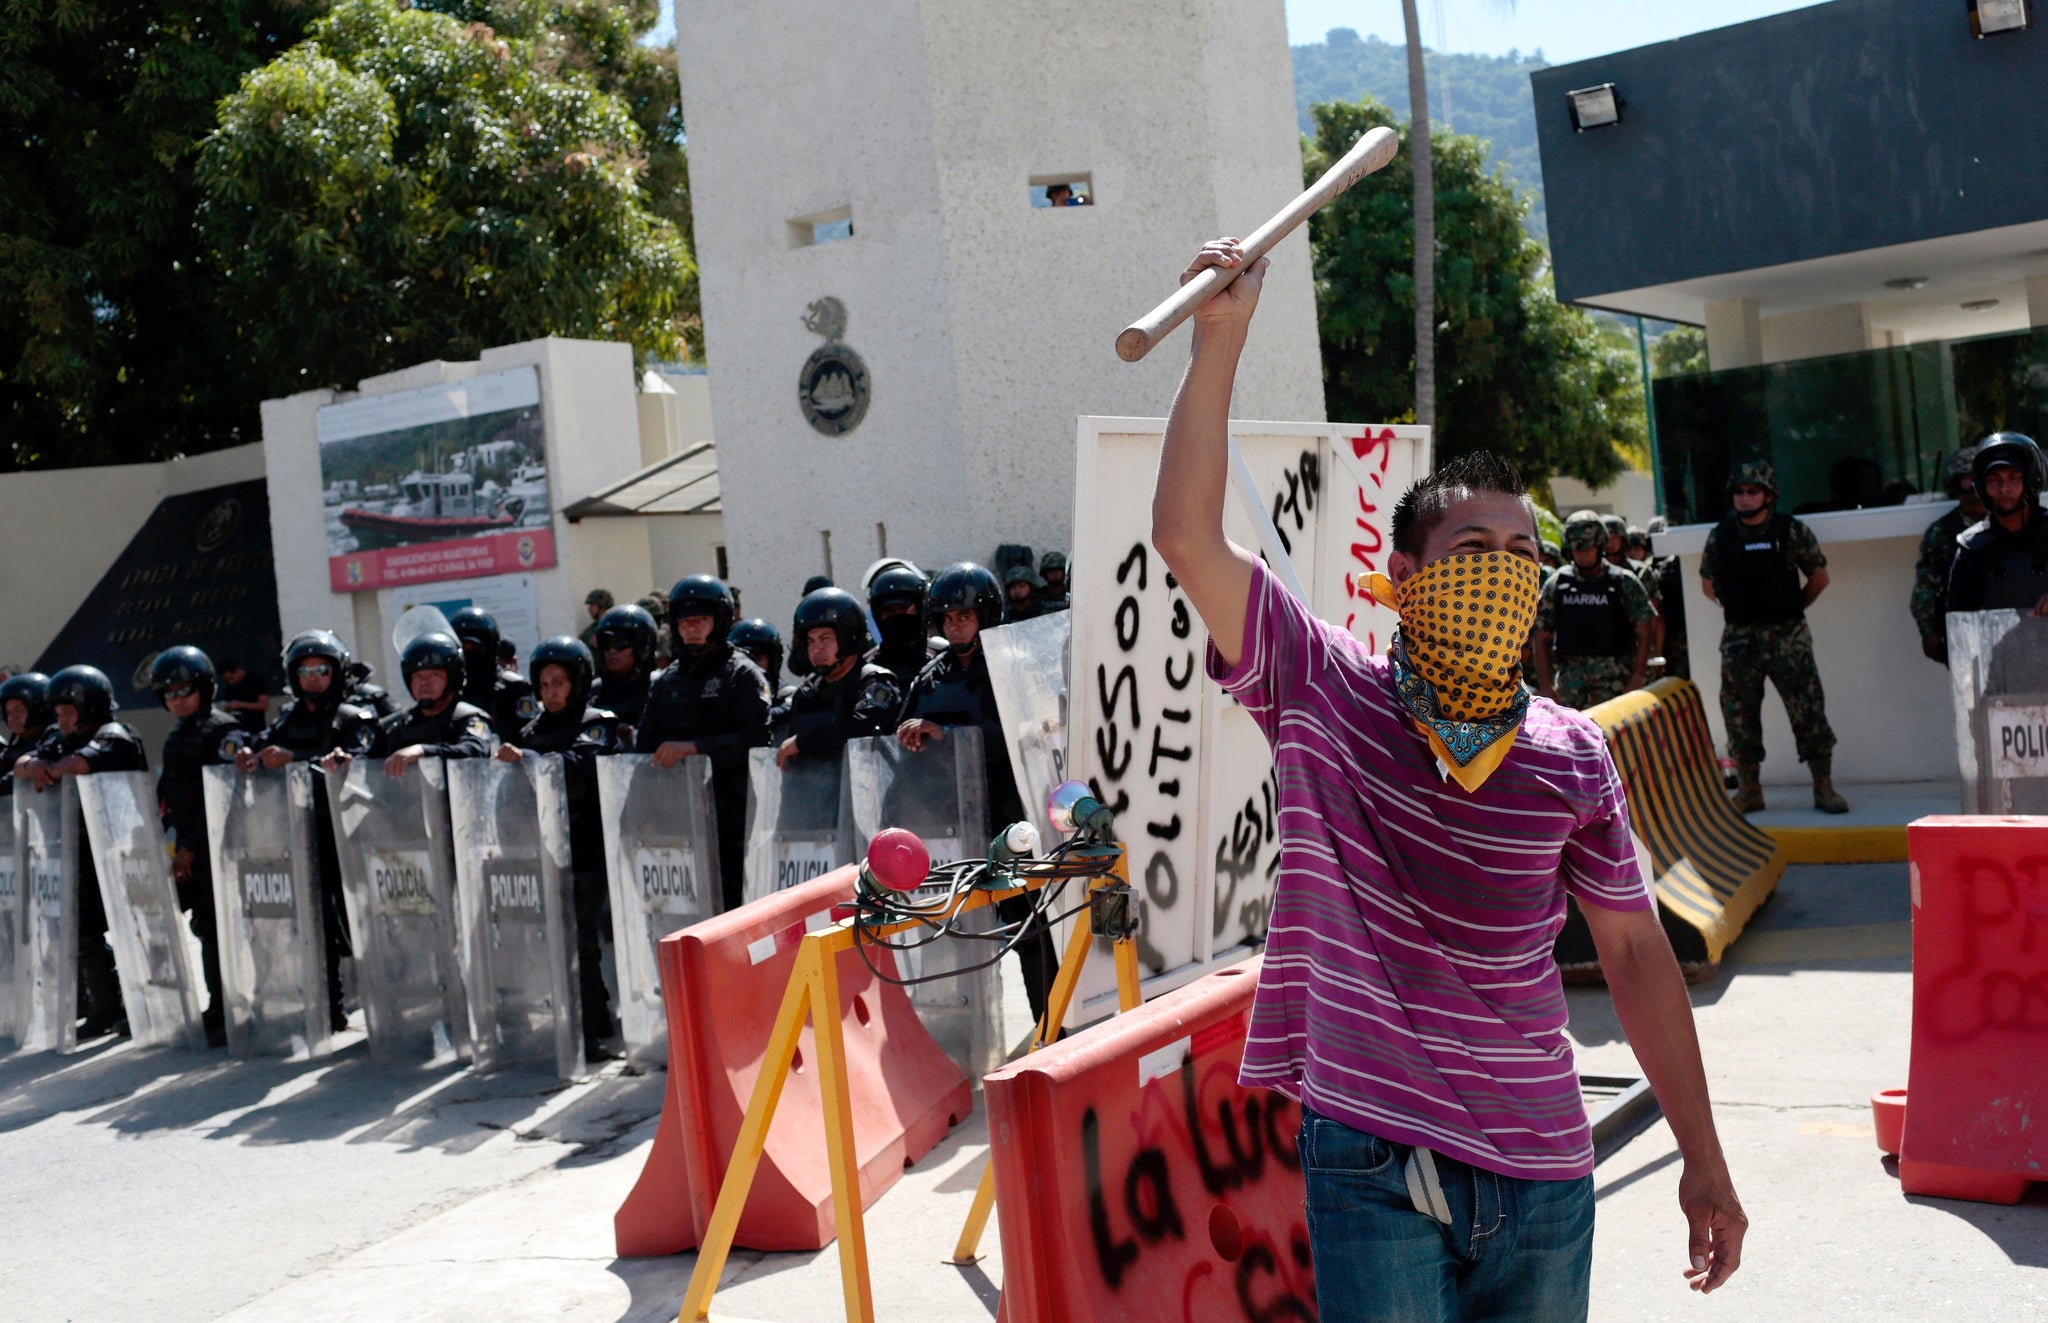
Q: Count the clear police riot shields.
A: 11